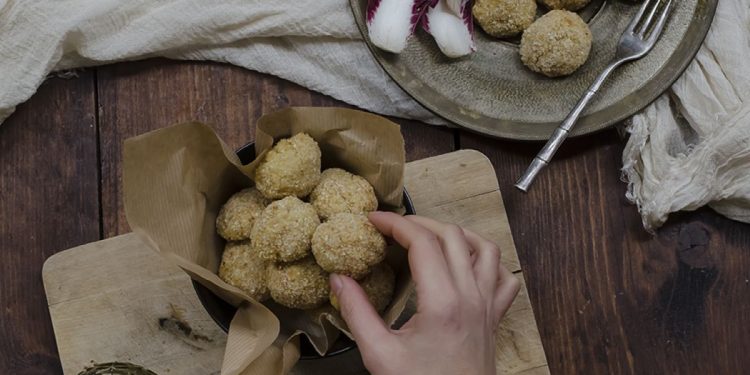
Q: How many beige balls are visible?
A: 11